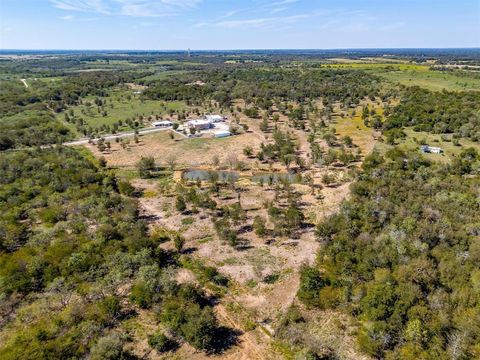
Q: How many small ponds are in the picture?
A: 2